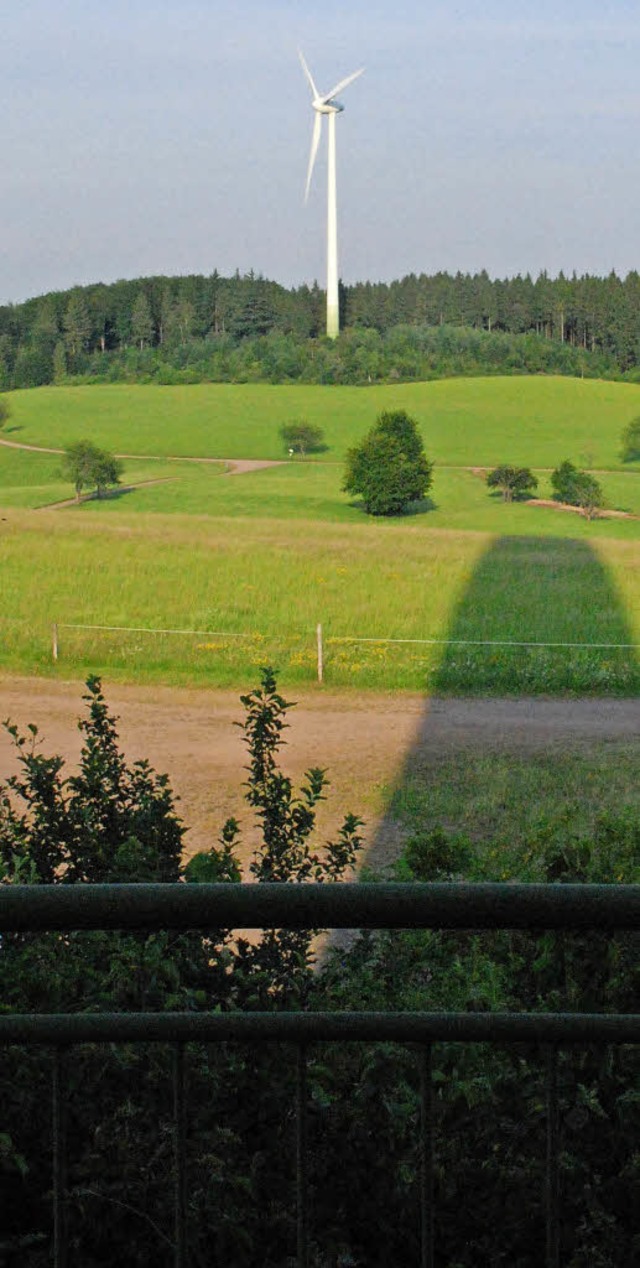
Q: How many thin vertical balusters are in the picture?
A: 5